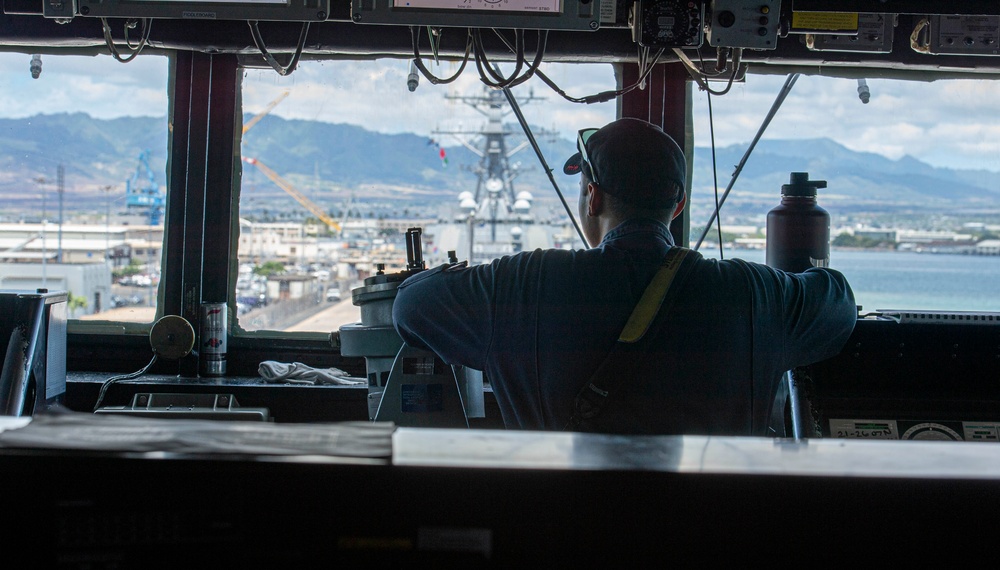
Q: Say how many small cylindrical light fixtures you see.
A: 3